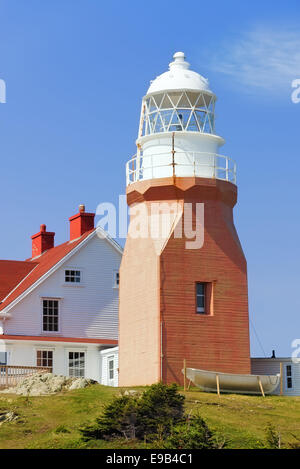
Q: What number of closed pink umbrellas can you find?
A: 0